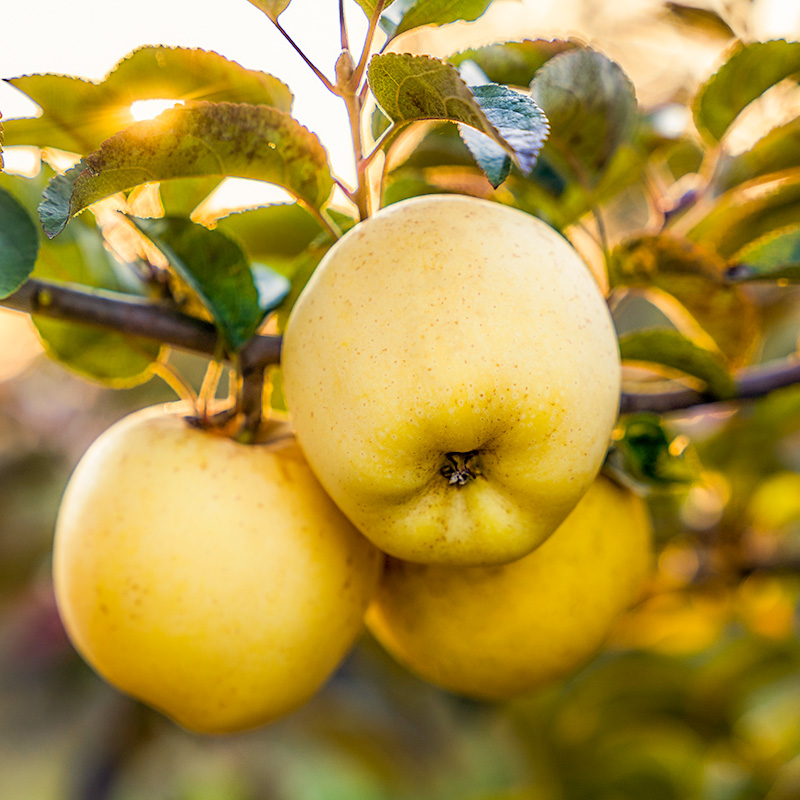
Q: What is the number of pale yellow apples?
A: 3